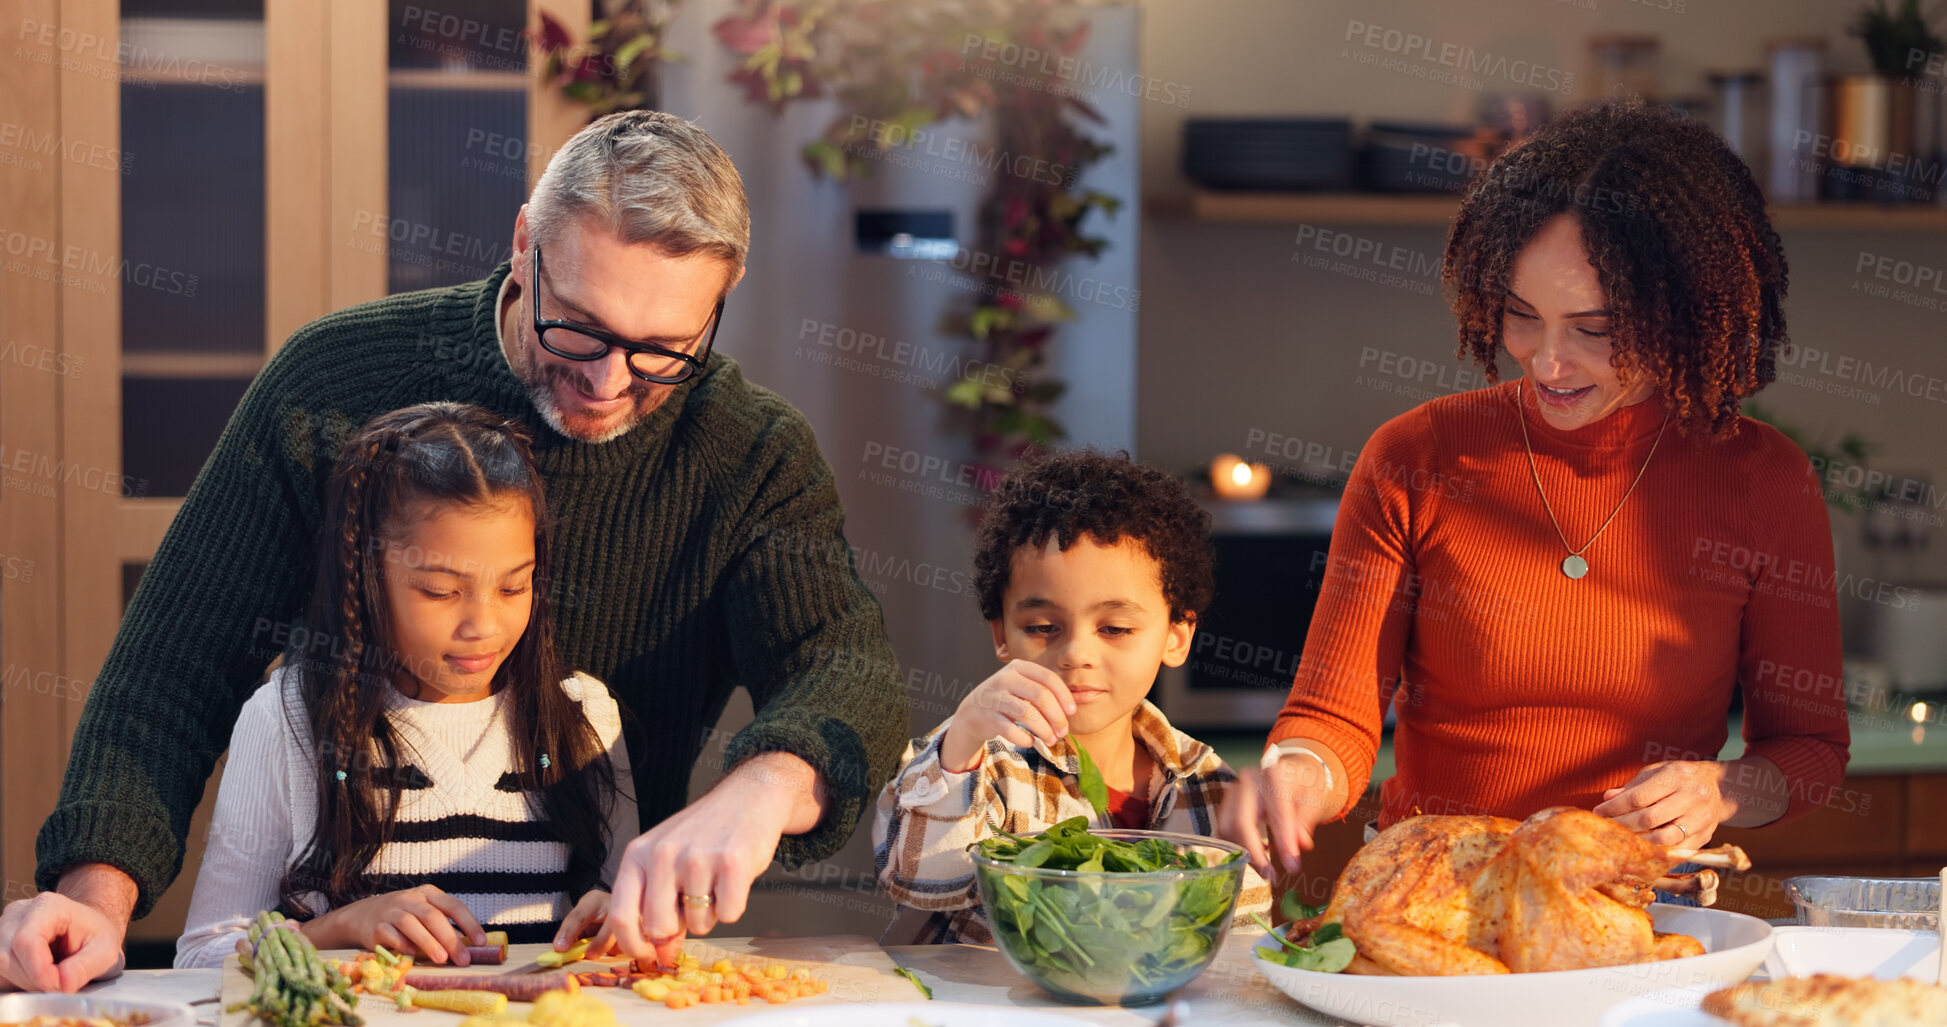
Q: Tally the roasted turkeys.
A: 1